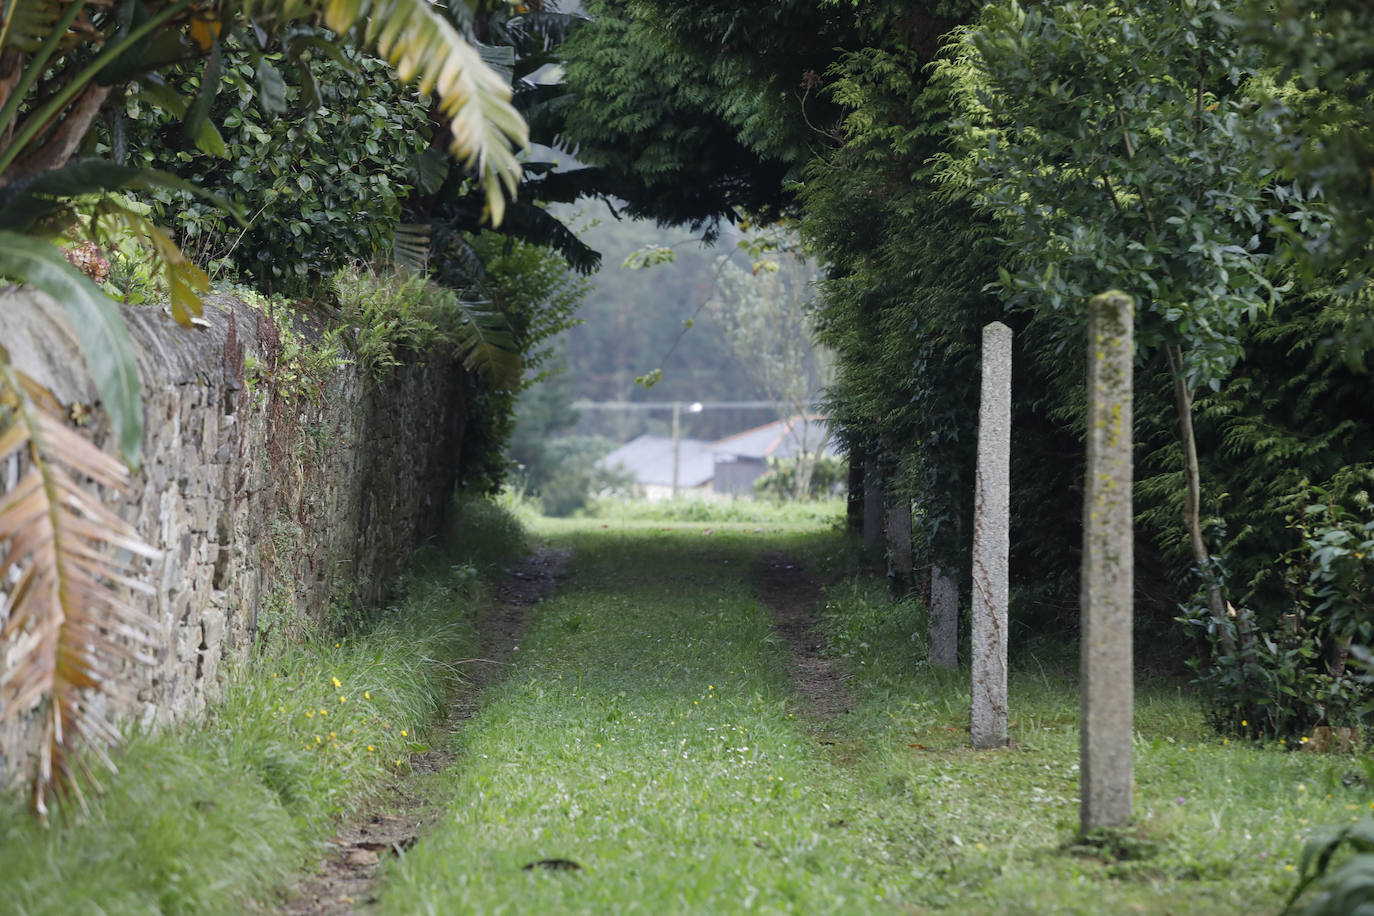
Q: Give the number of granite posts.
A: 5